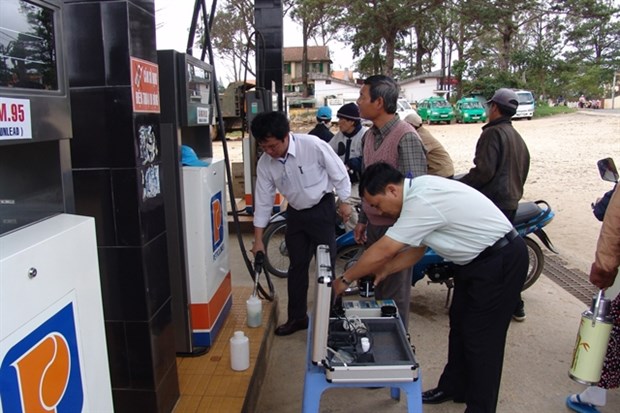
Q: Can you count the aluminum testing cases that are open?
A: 1